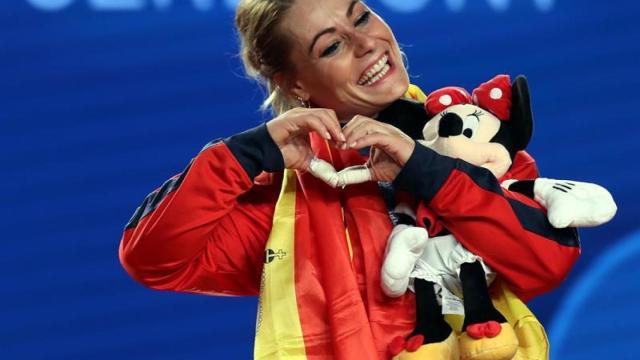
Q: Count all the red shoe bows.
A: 2